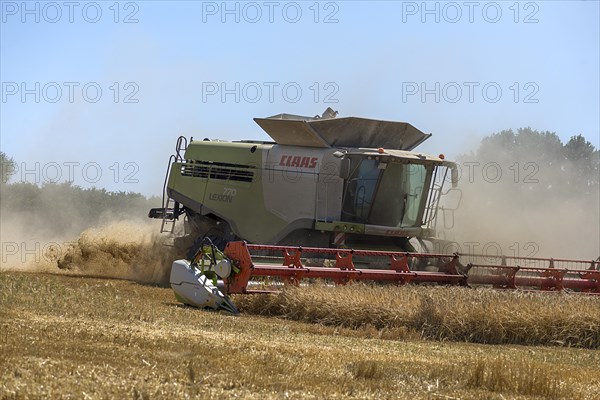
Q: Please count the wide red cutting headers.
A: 1